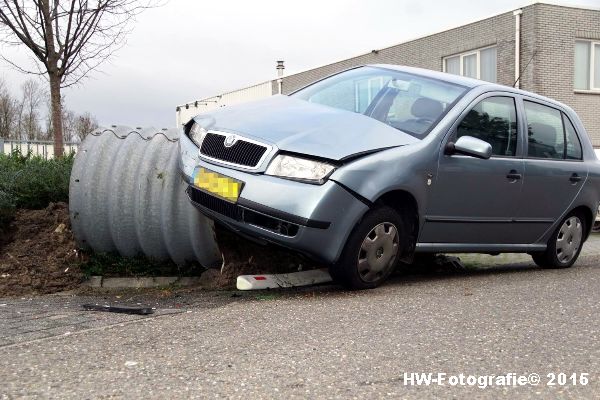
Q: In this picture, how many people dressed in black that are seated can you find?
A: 0